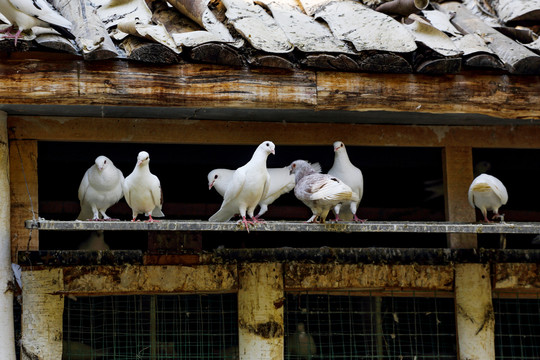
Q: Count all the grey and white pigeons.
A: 1